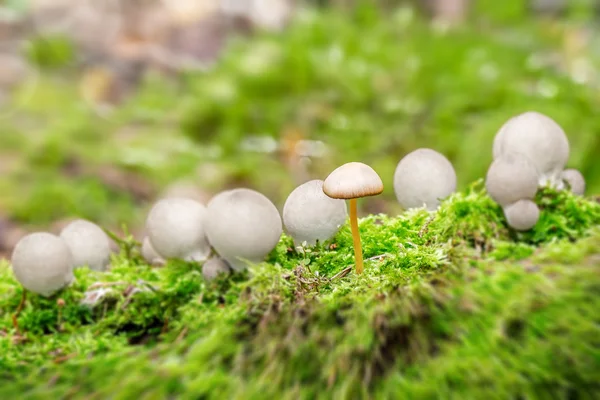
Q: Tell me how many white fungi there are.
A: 12